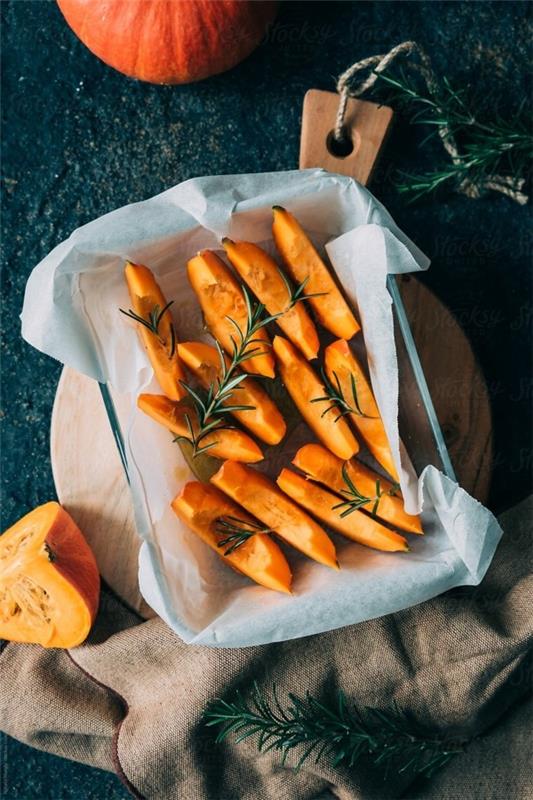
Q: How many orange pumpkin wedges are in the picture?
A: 12